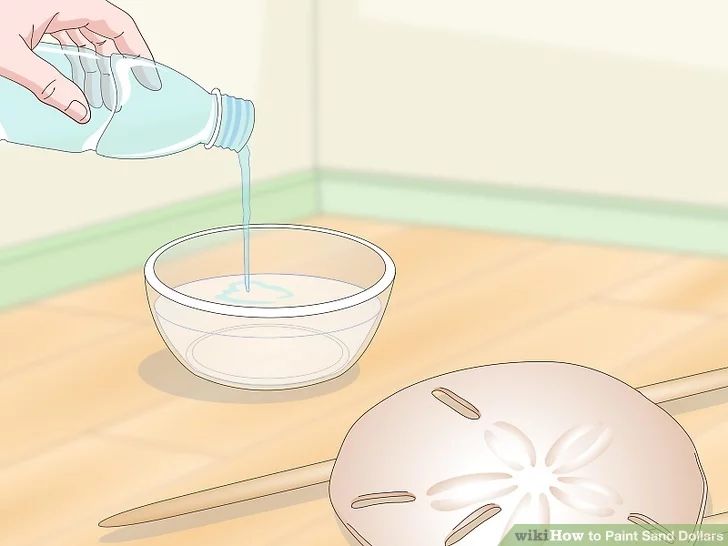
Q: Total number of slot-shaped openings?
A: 4